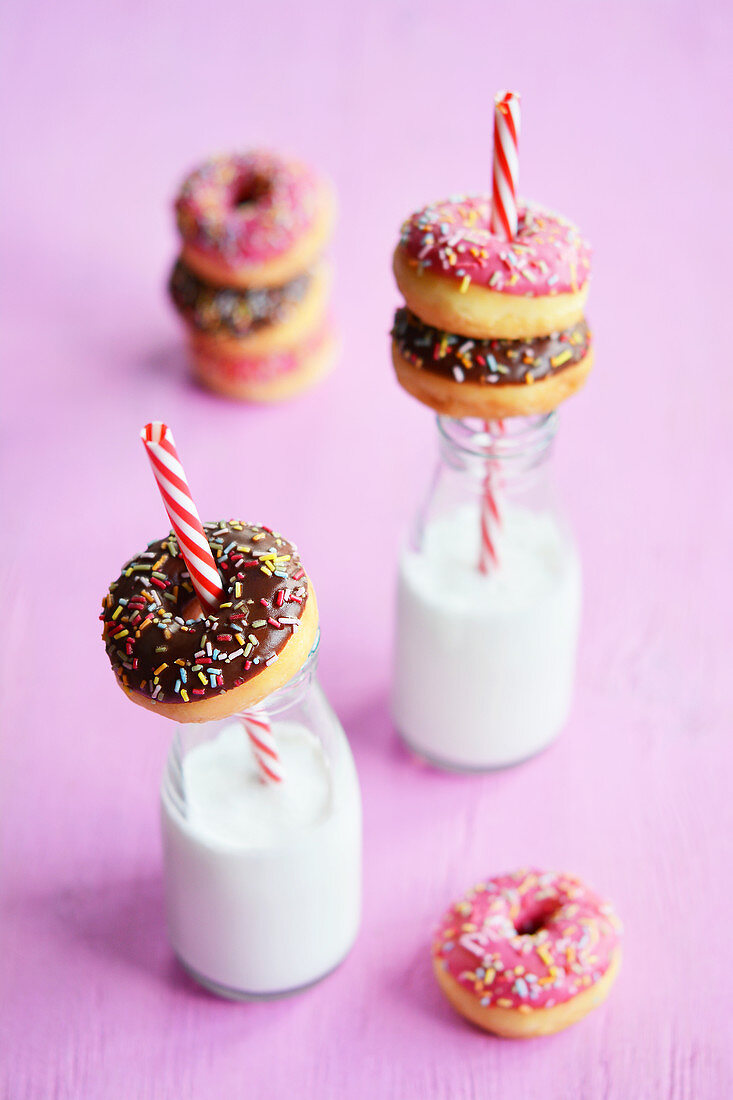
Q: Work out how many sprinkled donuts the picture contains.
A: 7